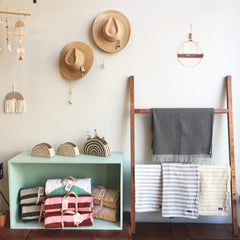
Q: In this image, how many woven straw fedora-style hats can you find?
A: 2